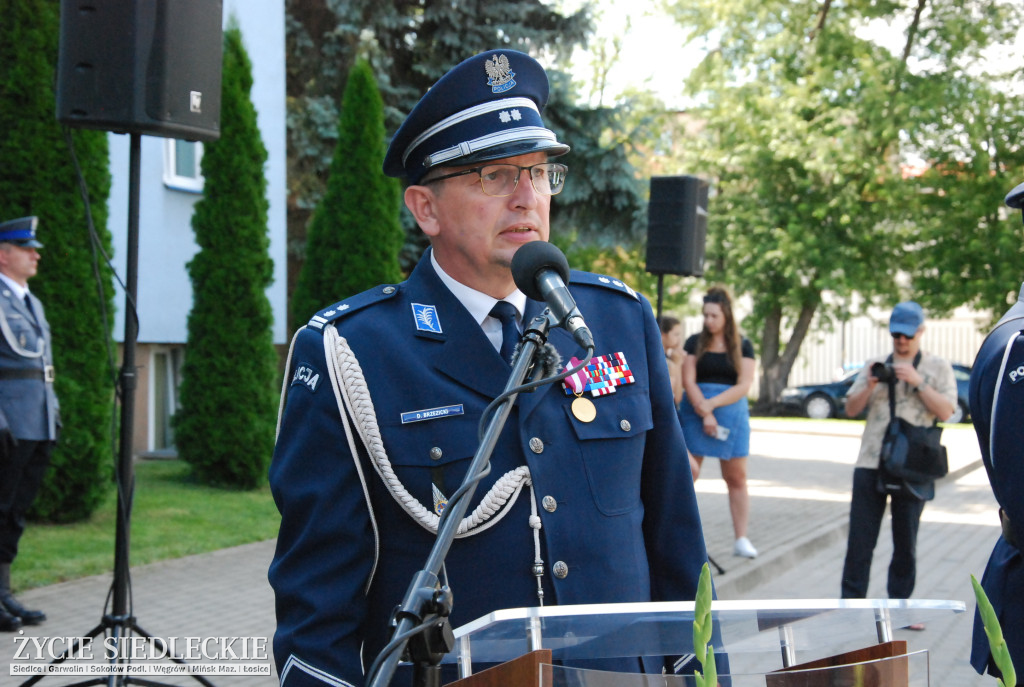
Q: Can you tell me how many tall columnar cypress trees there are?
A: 3